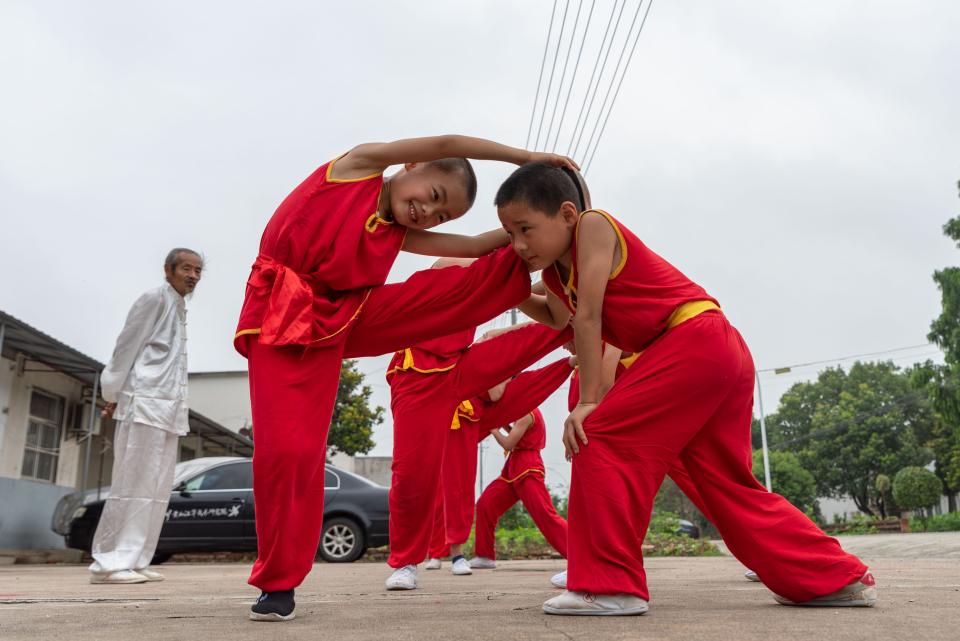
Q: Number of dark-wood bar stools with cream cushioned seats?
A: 0